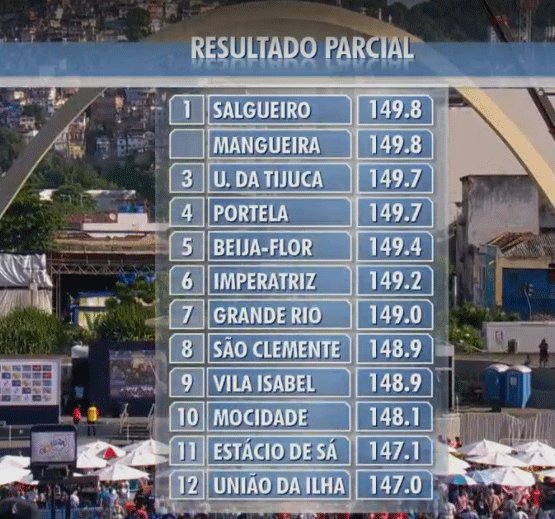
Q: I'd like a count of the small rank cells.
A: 12